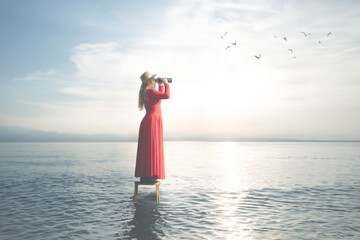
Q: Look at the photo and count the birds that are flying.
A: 11